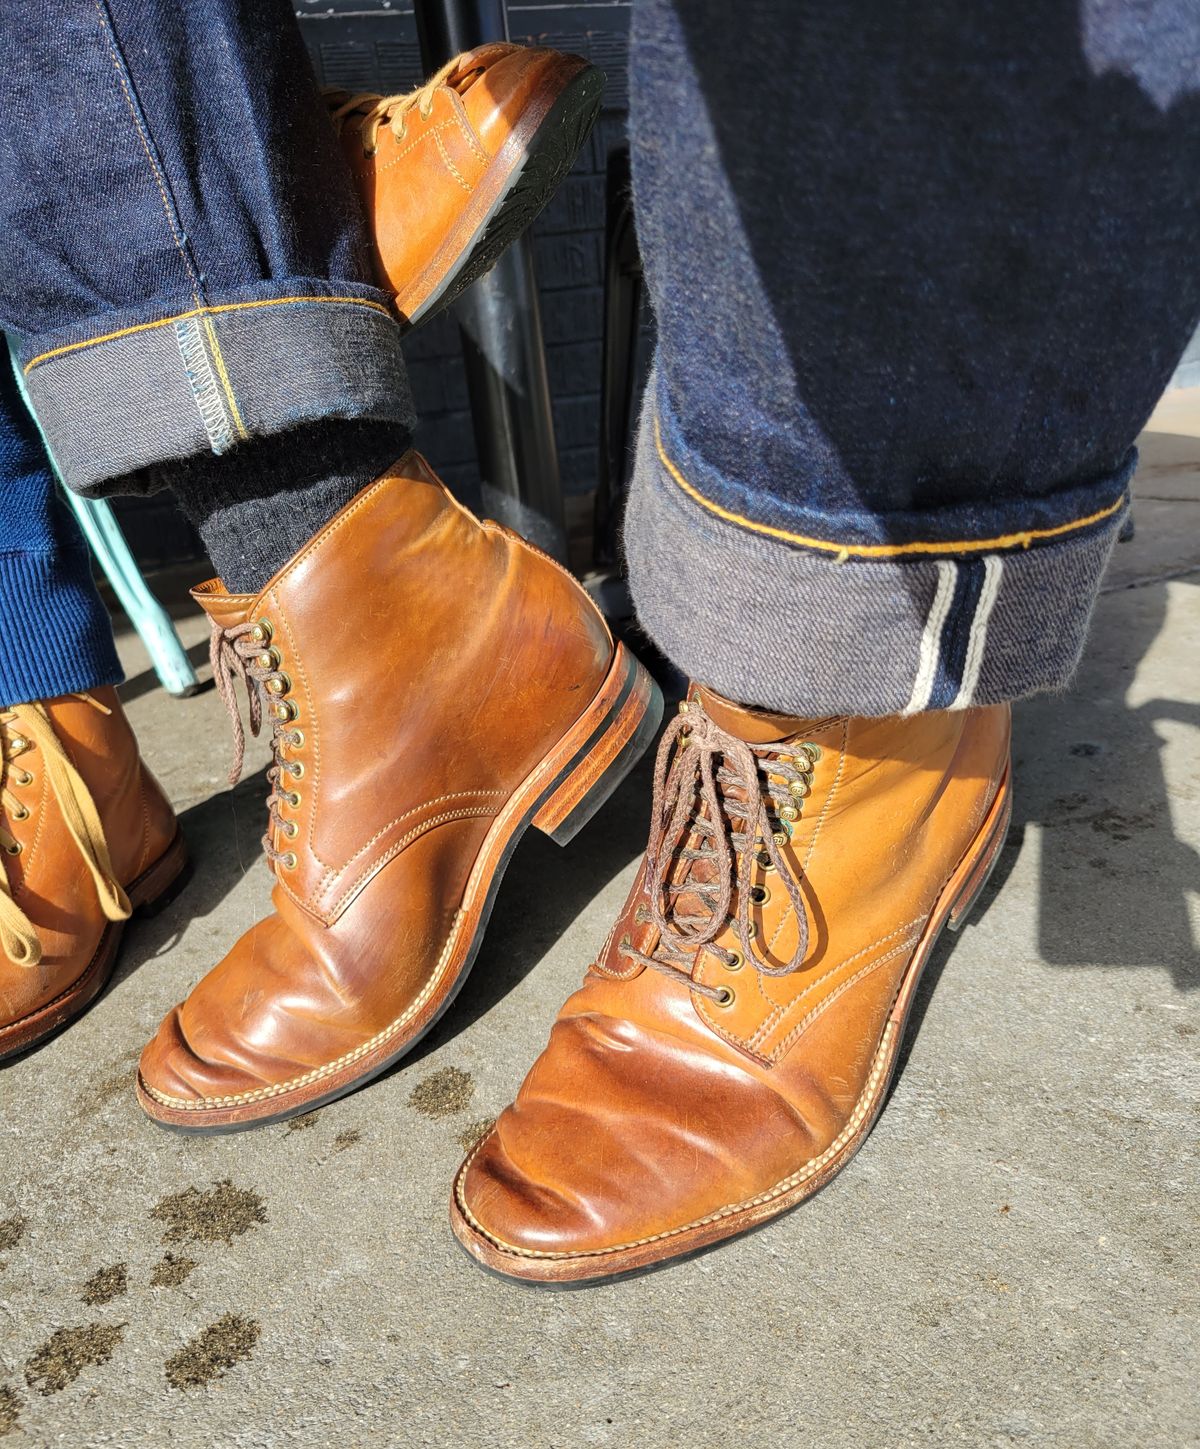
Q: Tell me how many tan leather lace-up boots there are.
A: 4